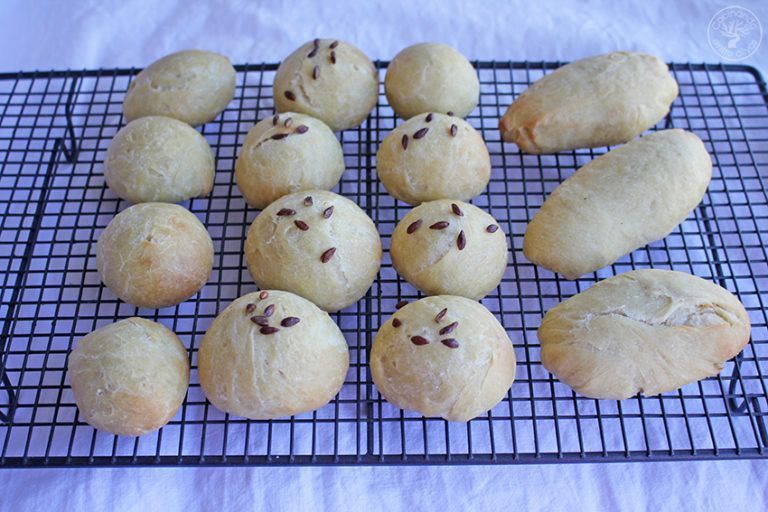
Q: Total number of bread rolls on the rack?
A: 15